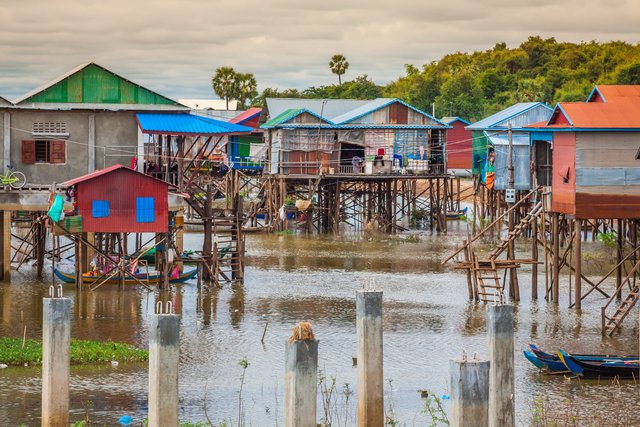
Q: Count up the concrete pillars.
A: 6